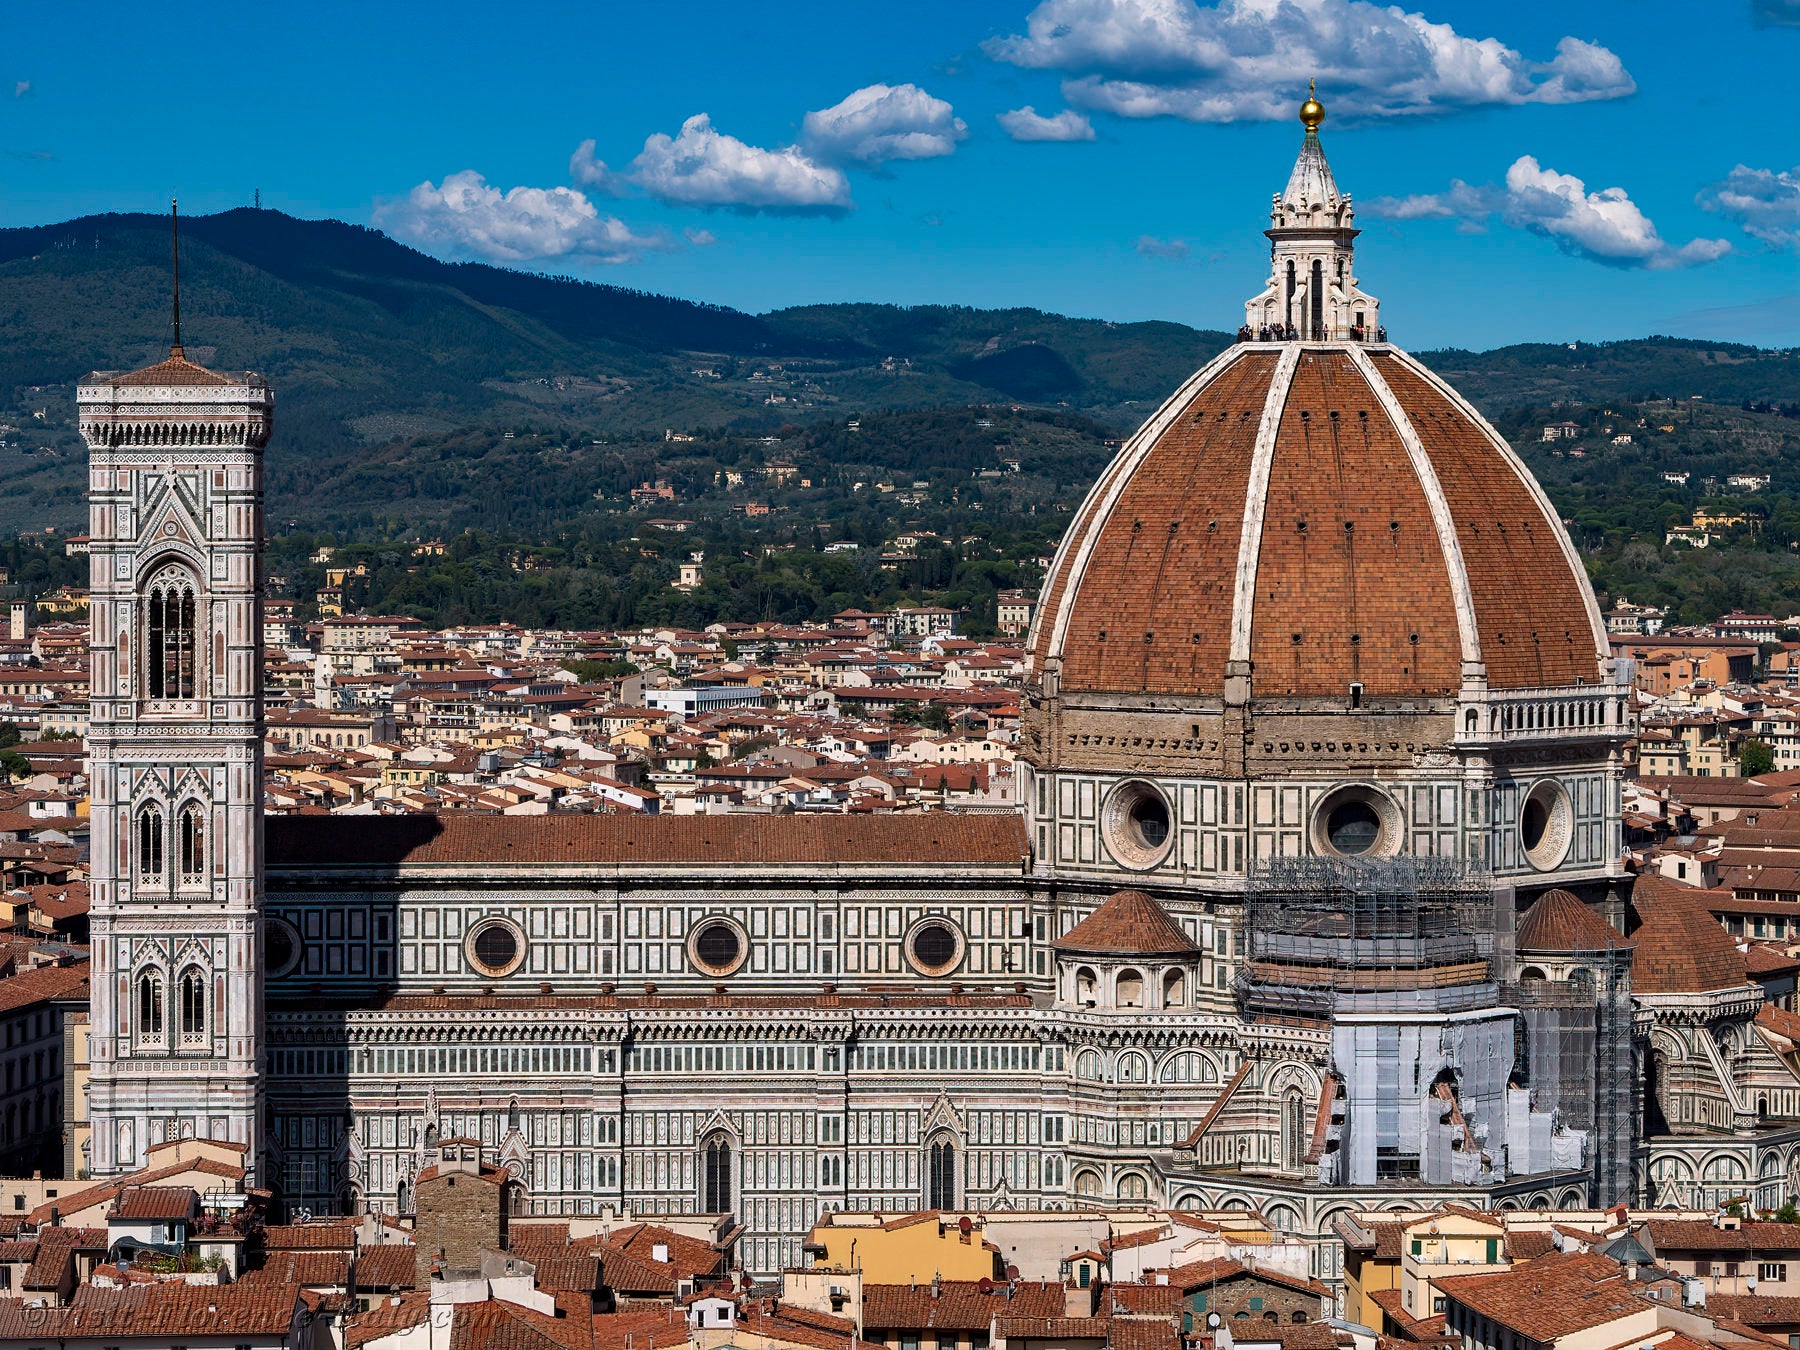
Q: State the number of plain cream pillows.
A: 0